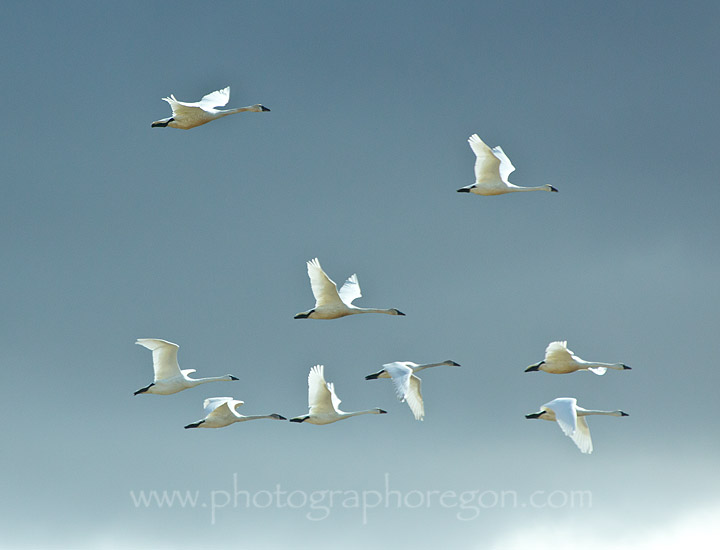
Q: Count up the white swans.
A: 9